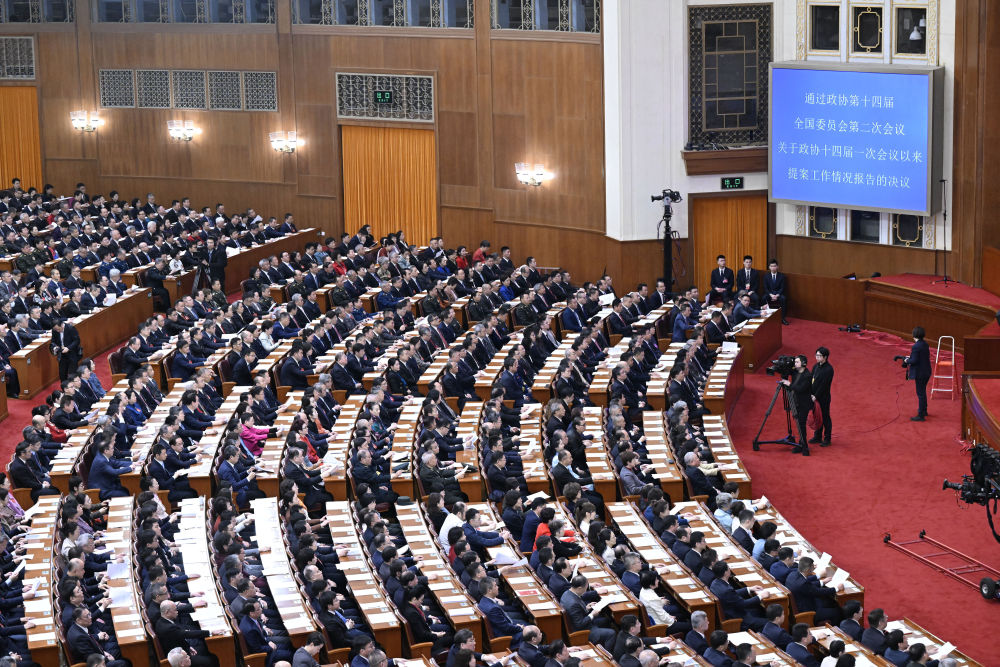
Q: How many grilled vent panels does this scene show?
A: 7